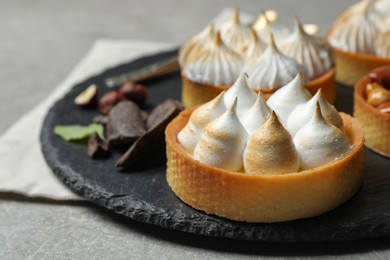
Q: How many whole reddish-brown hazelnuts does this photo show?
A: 2